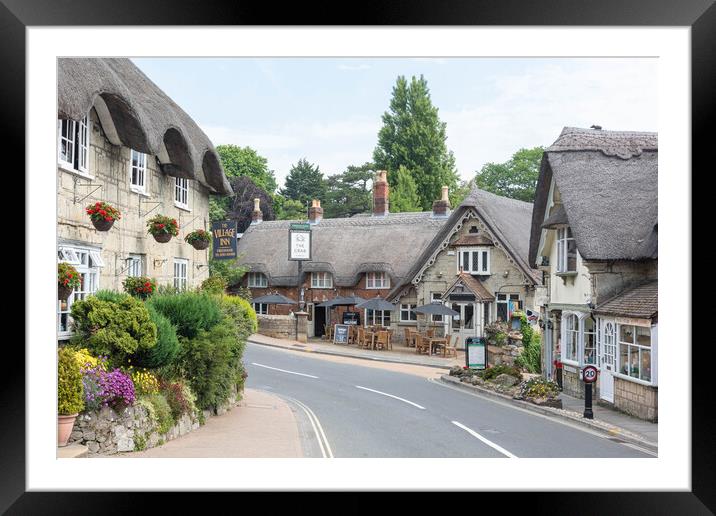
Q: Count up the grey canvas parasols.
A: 5